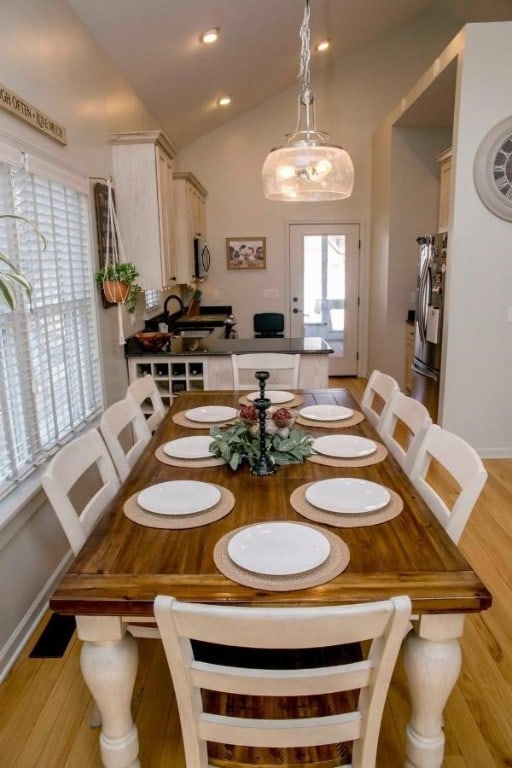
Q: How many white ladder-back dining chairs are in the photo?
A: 8